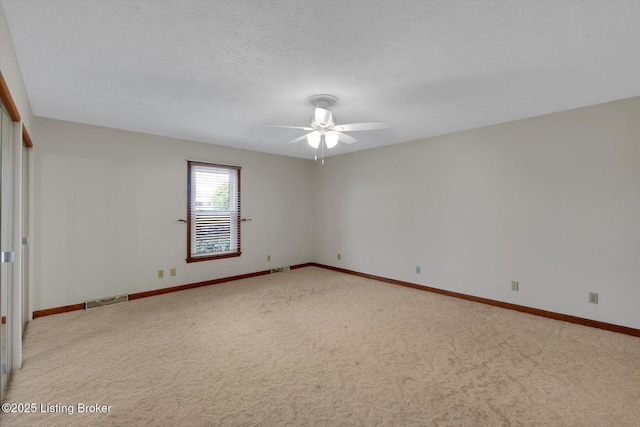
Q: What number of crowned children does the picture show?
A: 0